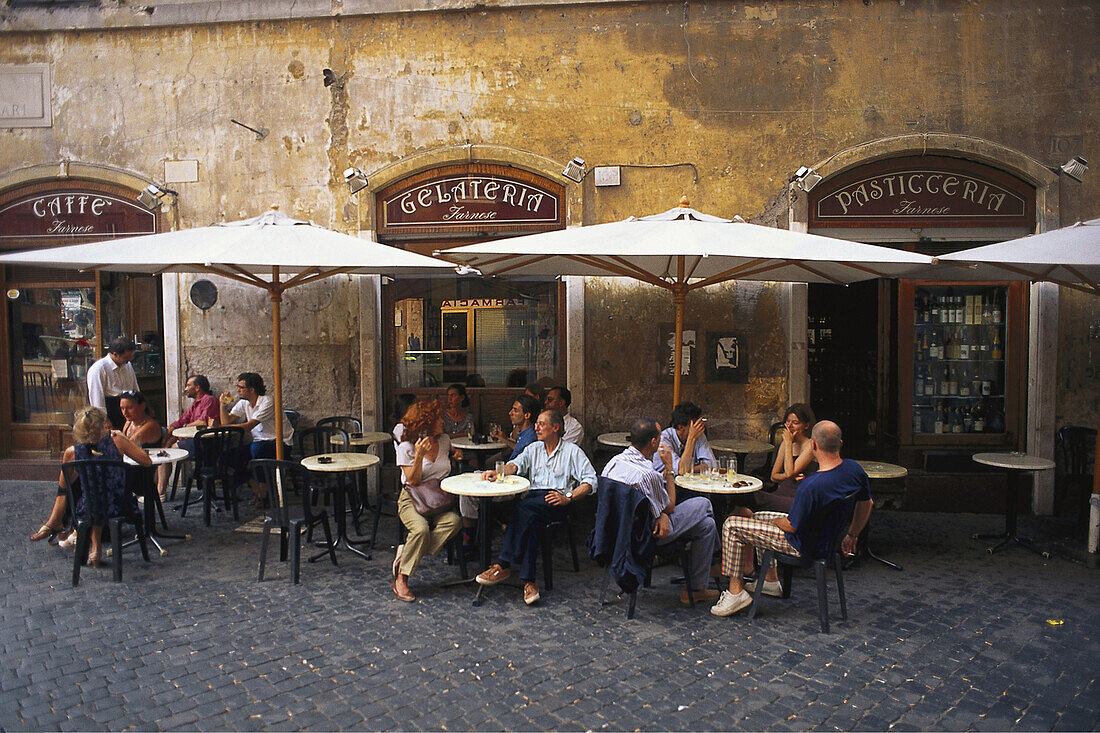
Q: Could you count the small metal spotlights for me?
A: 5